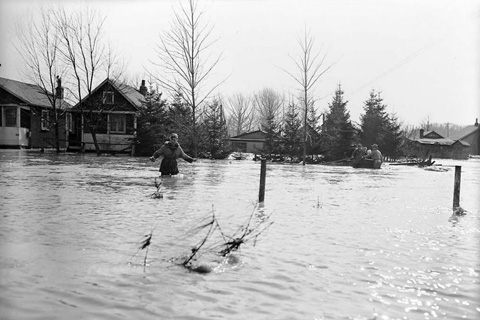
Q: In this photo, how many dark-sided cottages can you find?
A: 2